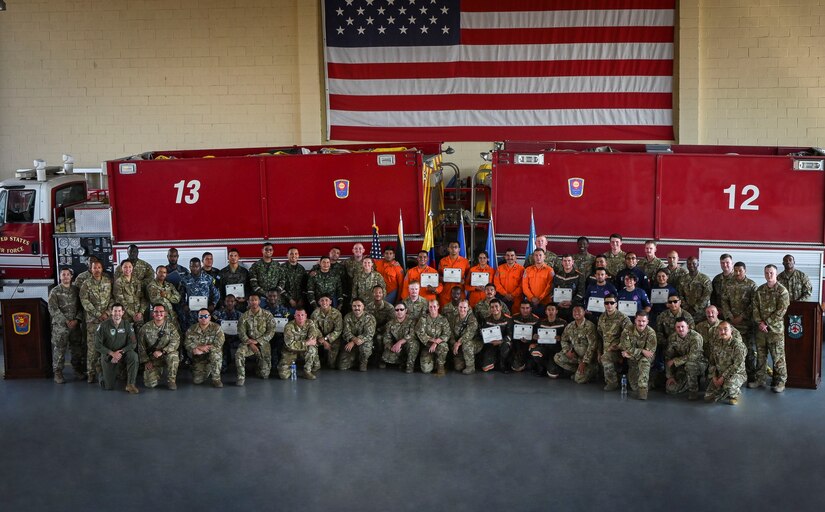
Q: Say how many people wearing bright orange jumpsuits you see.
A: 6